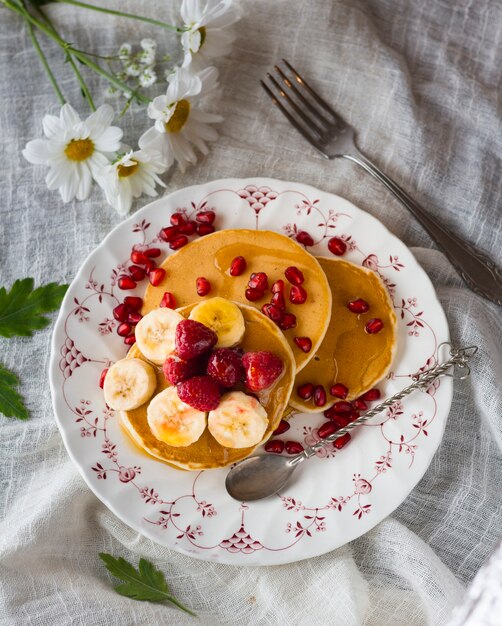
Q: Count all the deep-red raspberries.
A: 5